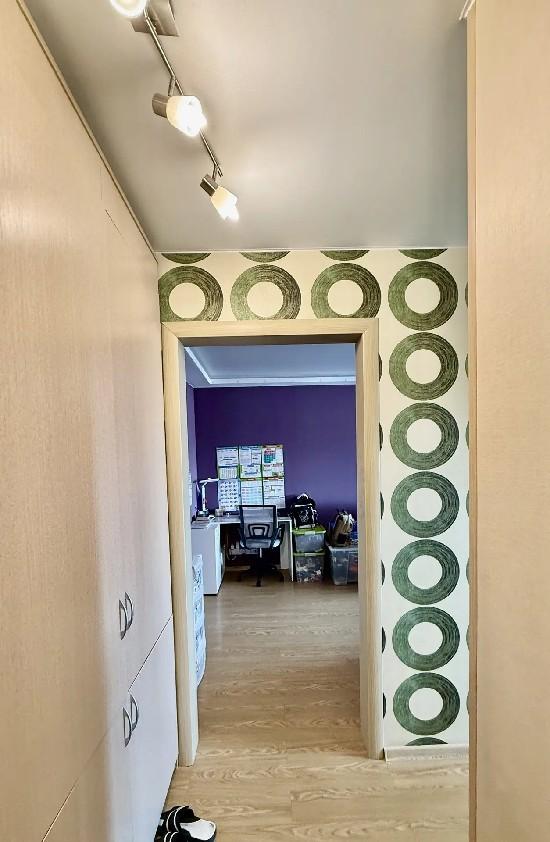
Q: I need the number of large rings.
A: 10